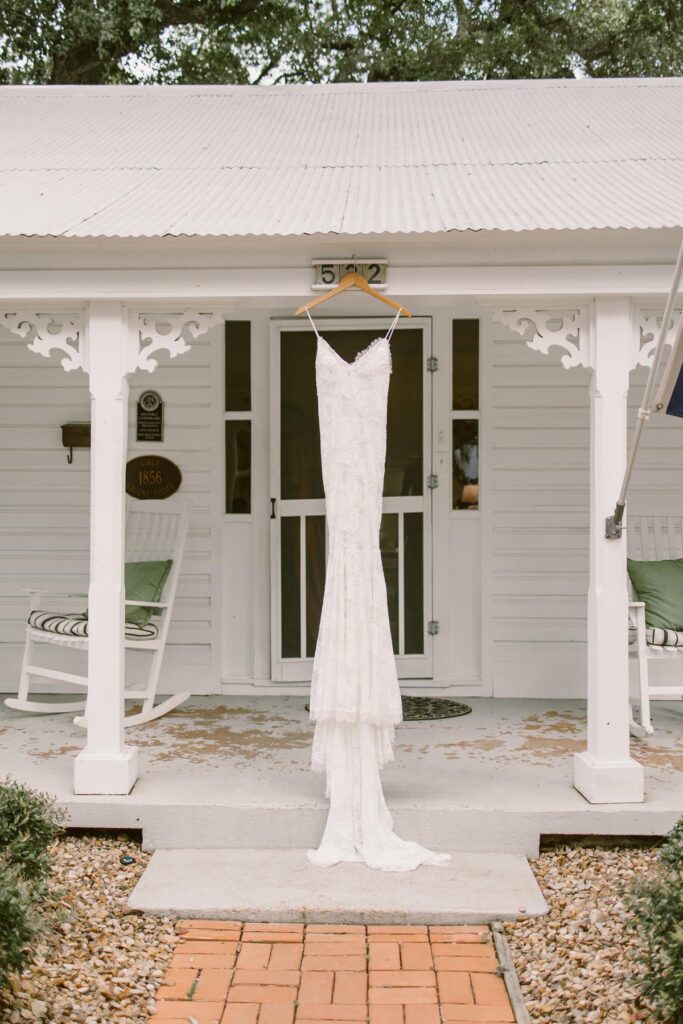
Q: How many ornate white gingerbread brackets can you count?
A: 4